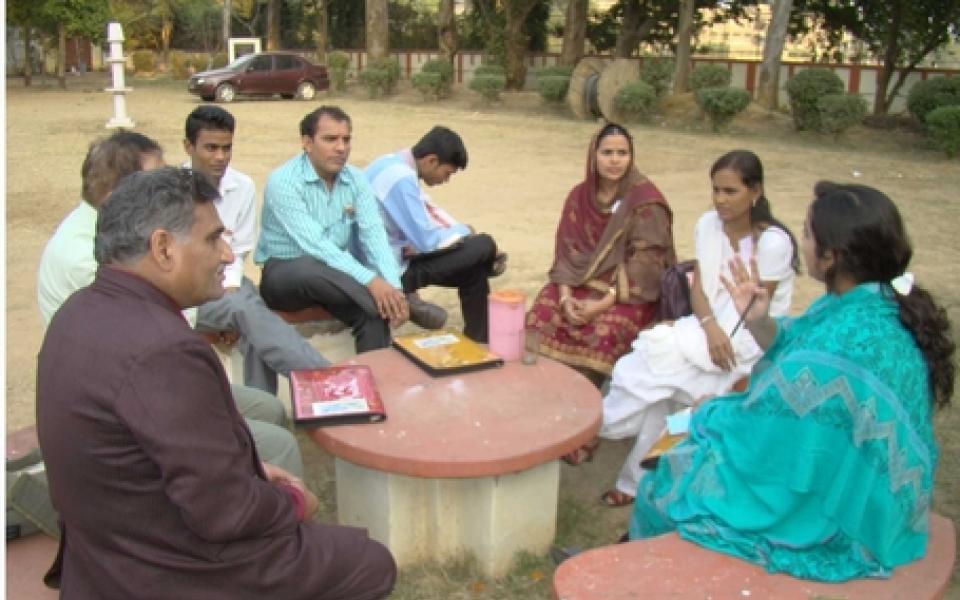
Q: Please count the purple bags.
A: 1